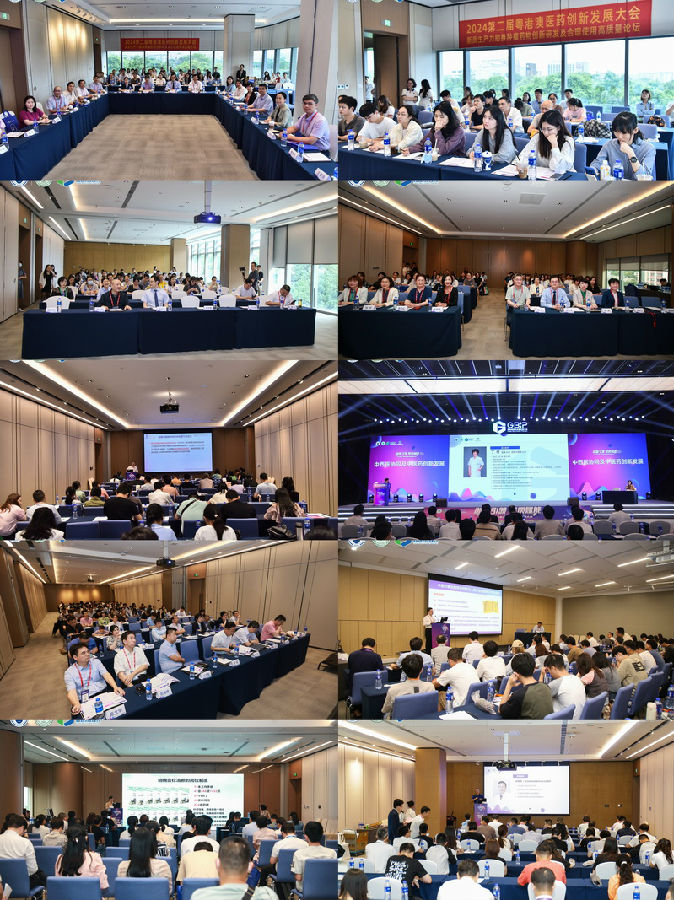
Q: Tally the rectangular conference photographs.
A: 10